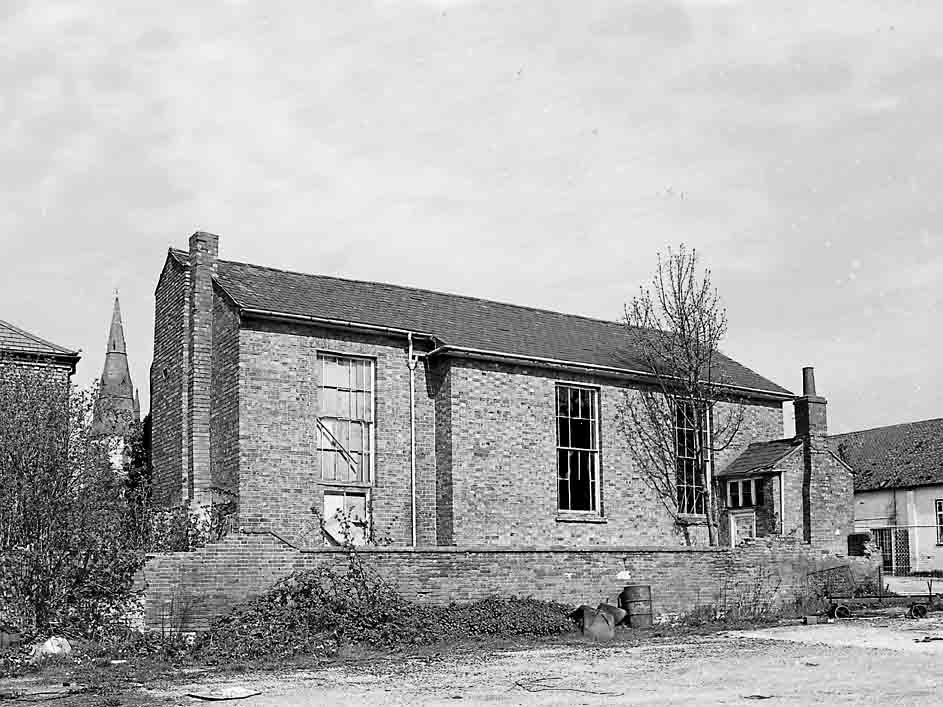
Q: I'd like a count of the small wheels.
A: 2